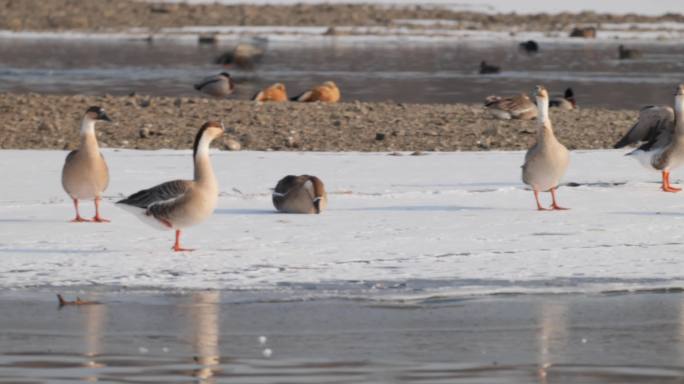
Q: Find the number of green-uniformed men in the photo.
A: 0